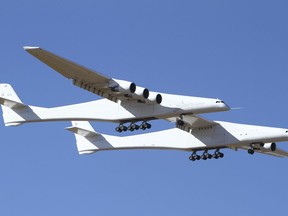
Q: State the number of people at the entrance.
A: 0